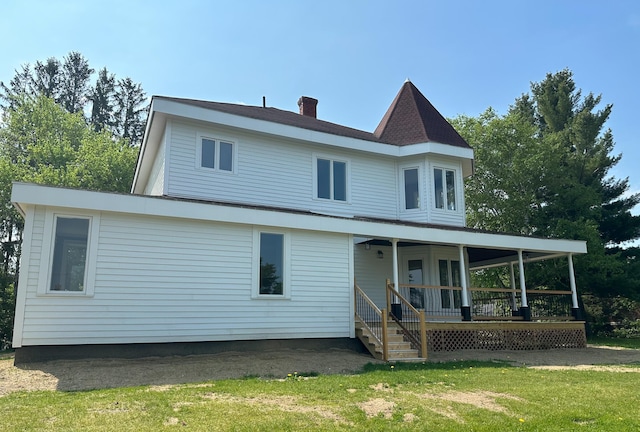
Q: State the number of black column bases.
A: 5